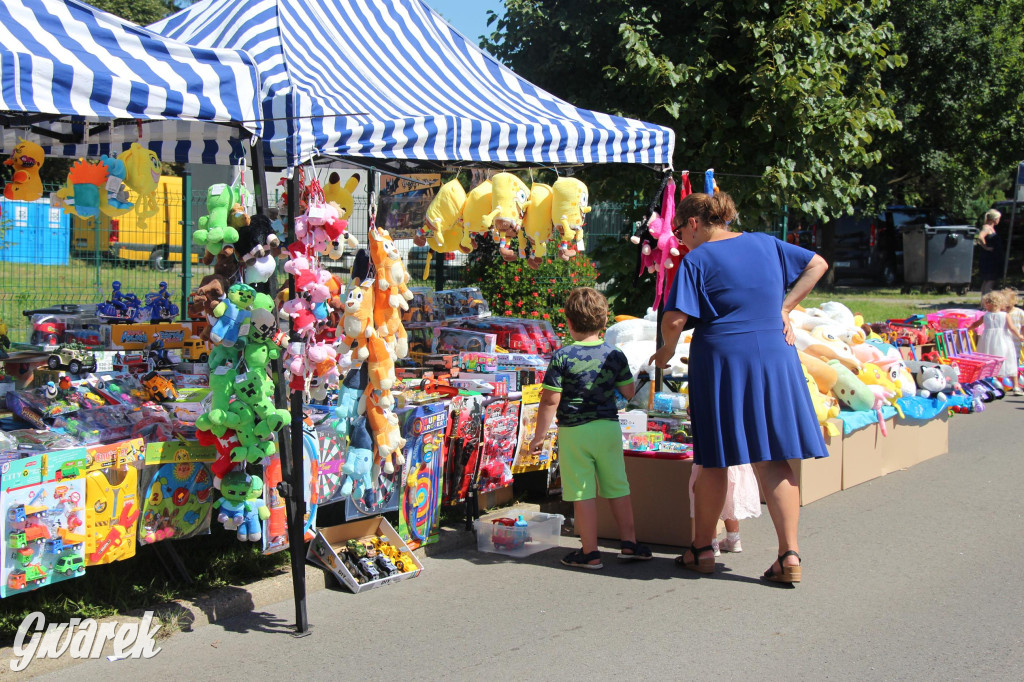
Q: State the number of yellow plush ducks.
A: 1